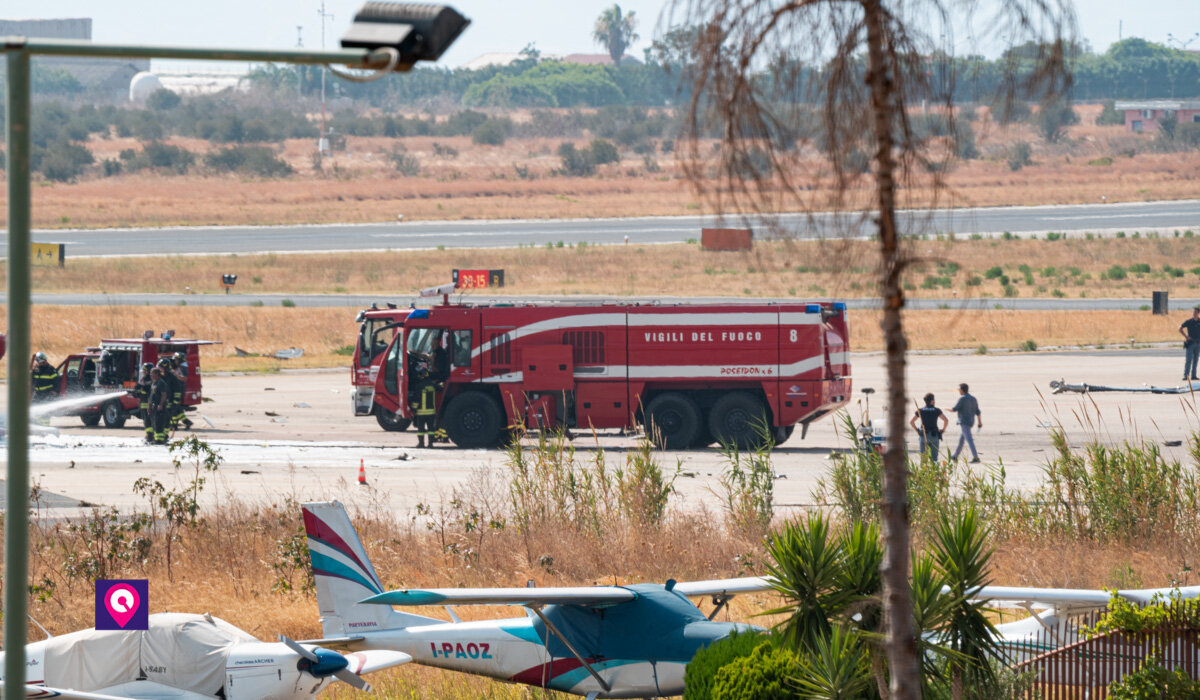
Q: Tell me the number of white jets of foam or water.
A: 1